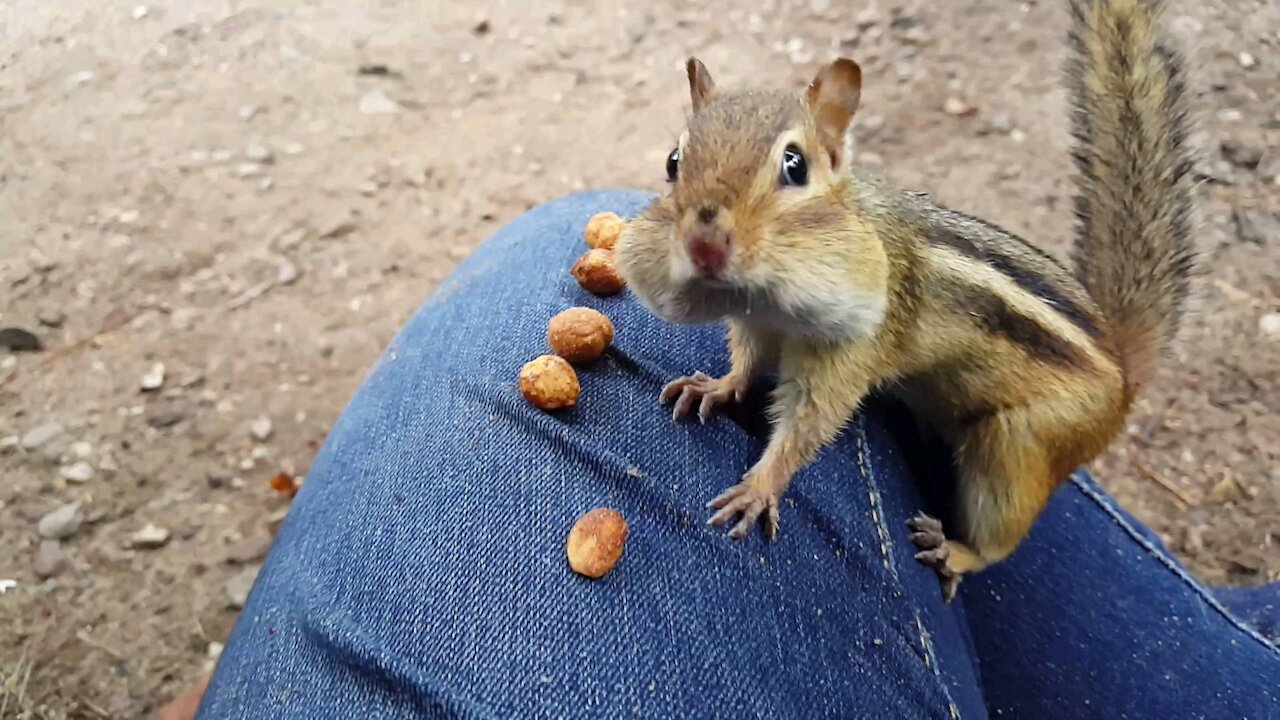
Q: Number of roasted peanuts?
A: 5